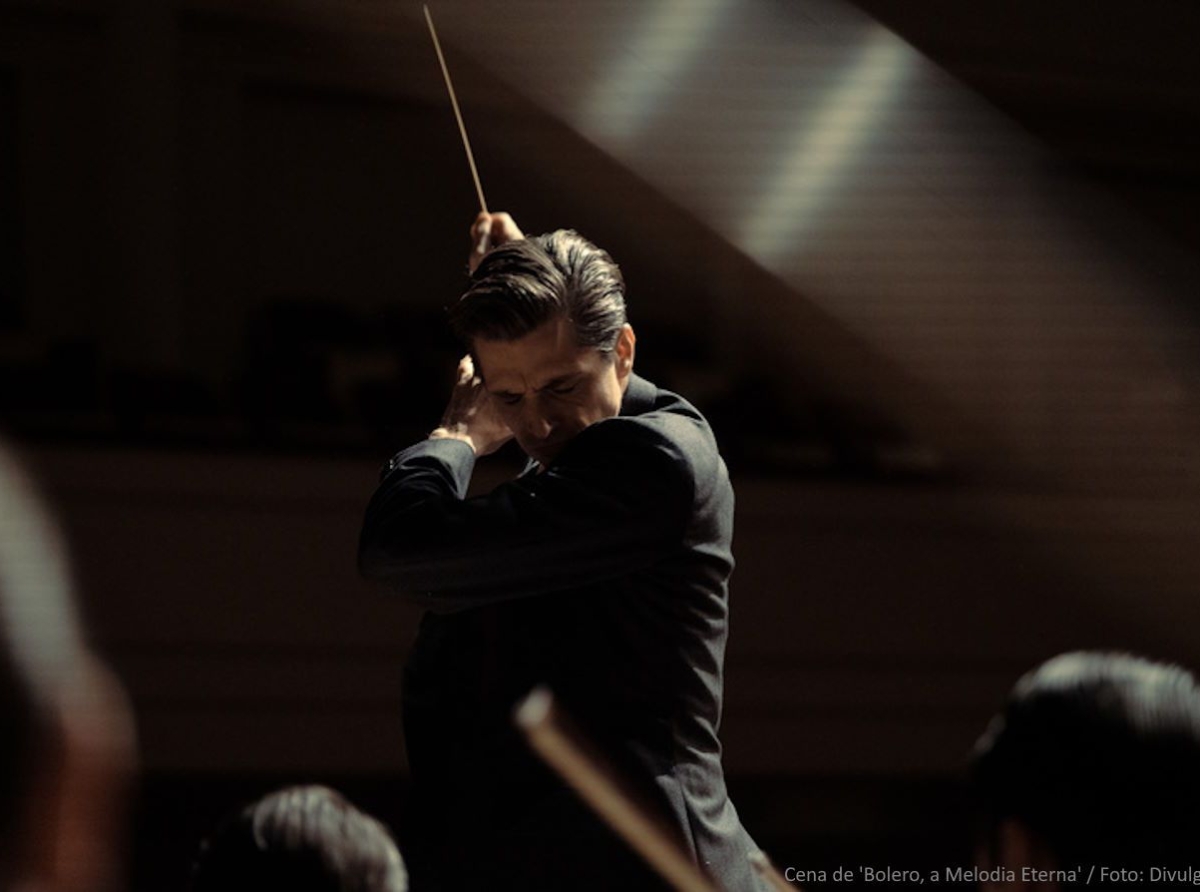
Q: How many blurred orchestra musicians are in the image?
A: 3